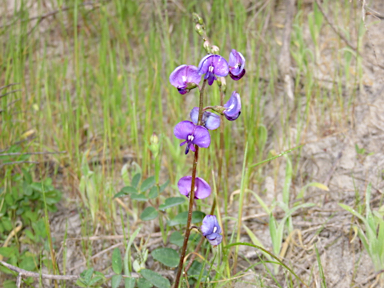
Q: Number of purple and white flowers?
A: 8